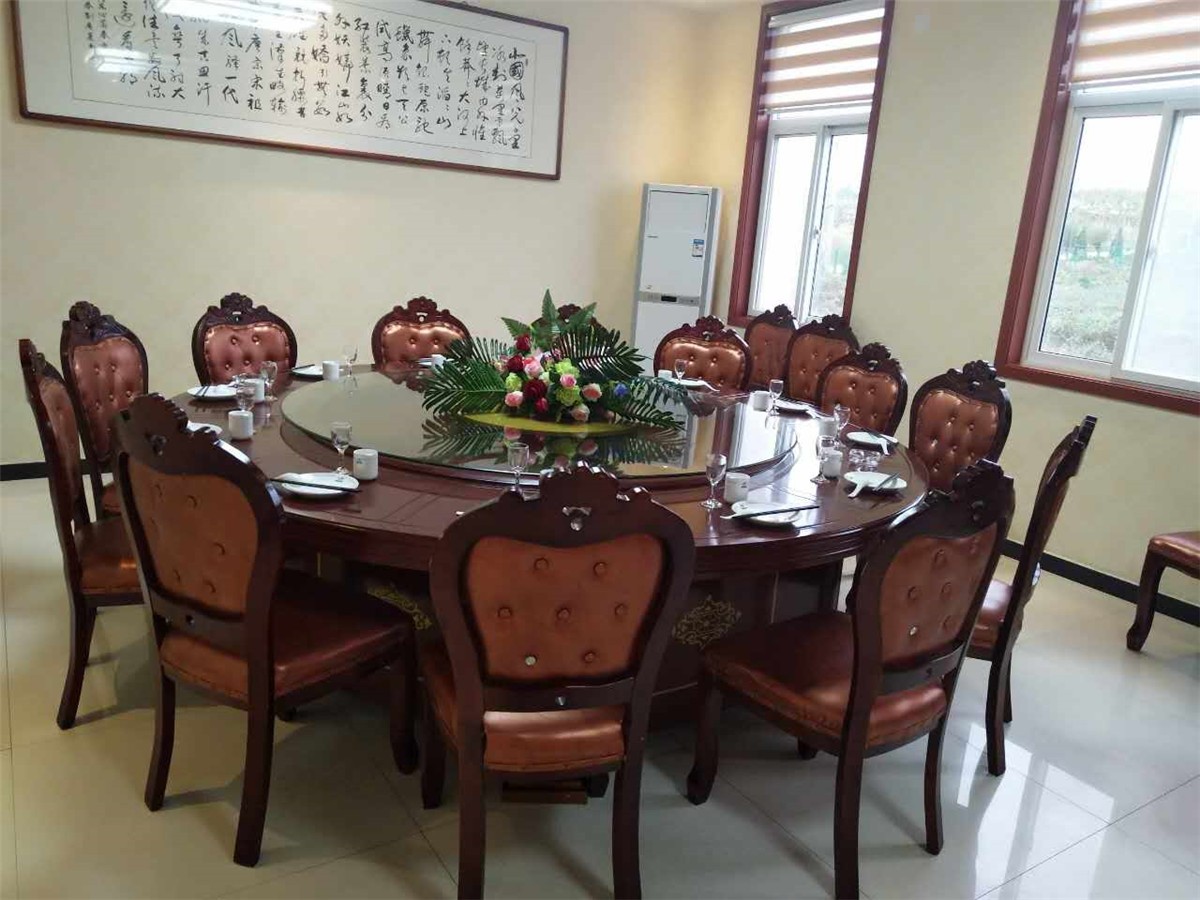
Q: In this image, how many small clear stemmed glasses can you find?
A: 10